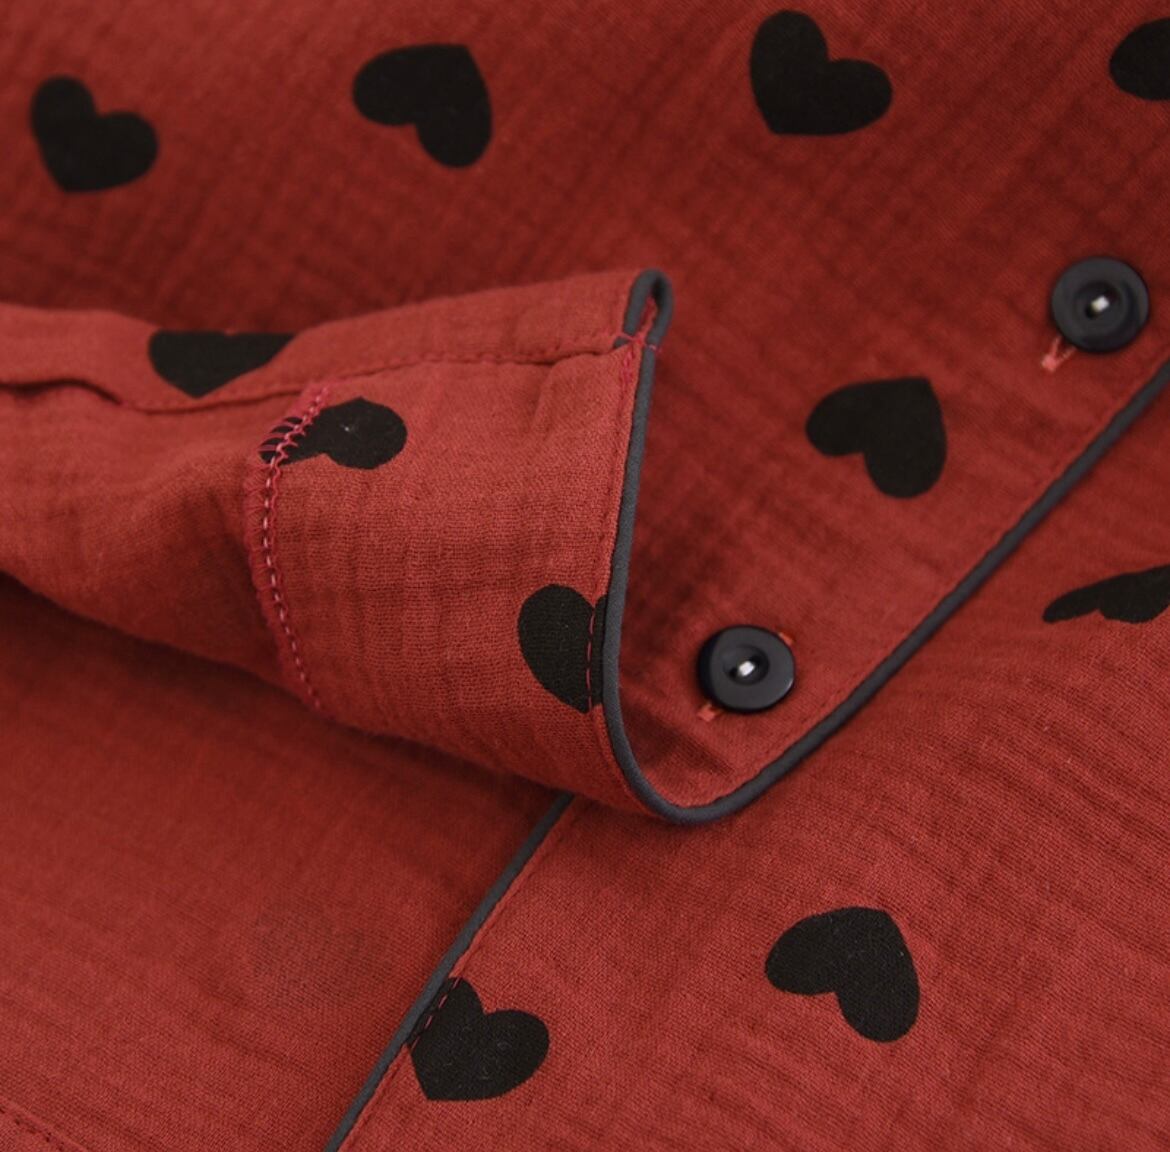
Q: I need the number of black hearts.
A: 11